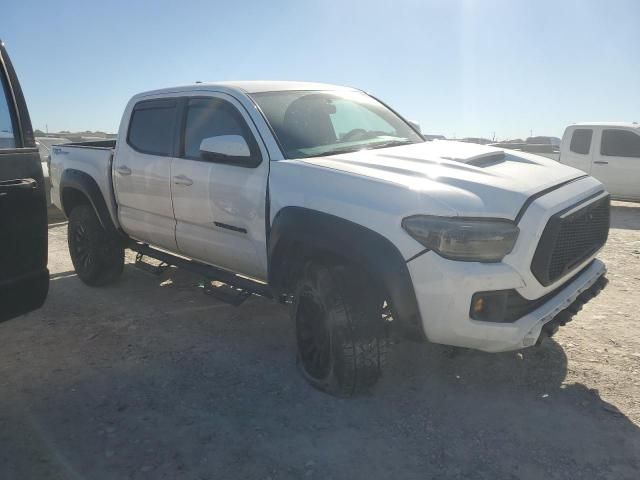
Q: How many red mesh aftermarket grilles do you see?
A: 0